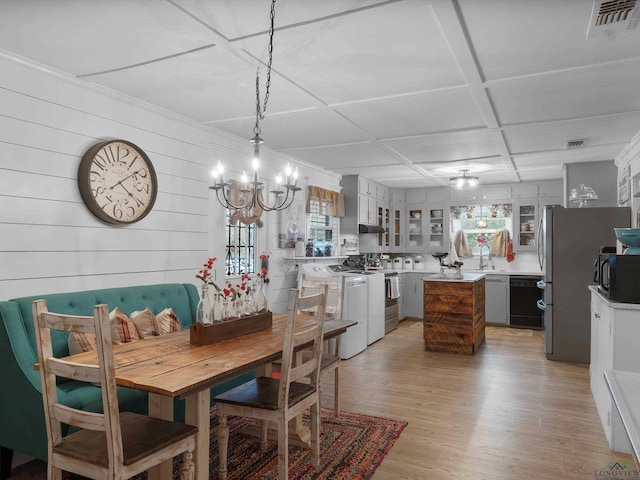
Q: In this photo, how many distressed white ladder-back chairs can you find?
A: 3